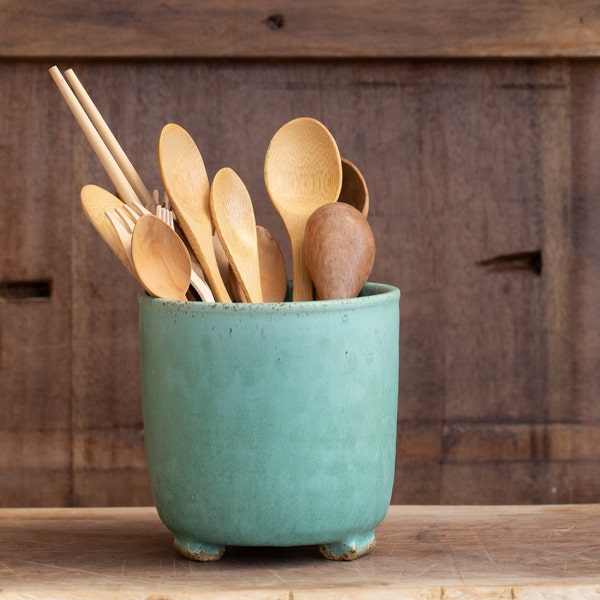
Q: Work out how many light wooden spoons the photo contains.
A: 5